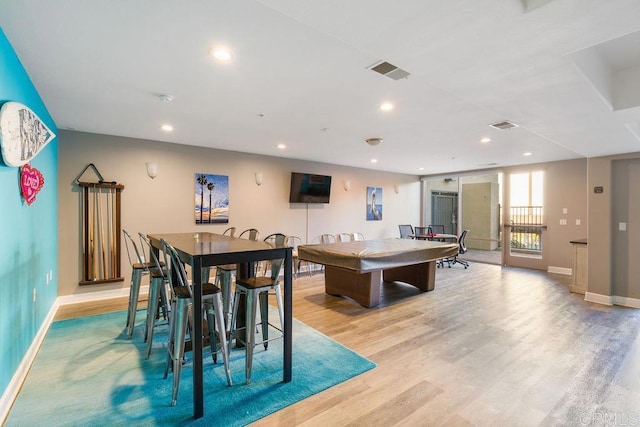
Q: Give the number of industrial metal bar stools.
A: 6